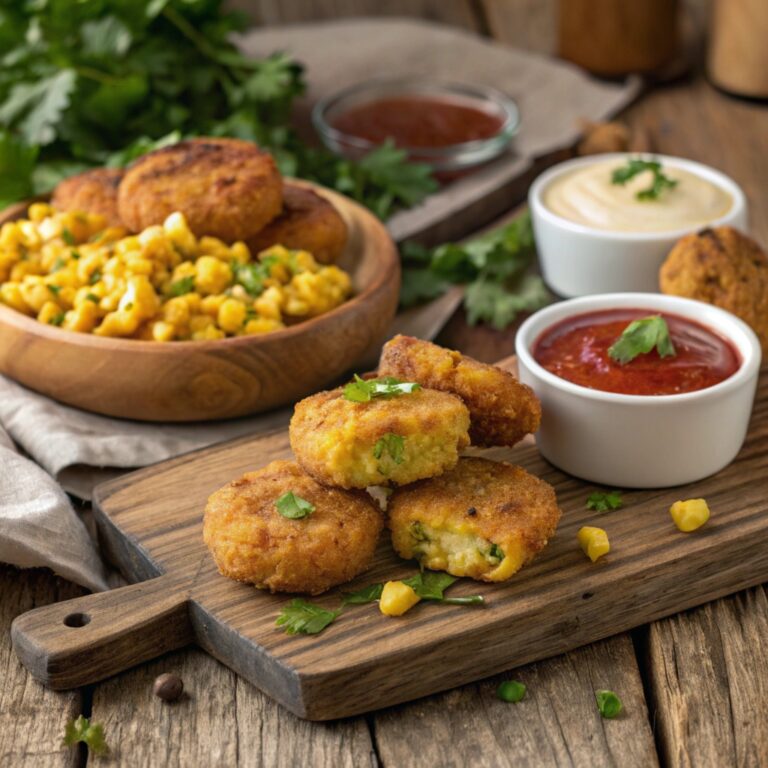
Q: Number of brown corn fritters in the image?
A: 8